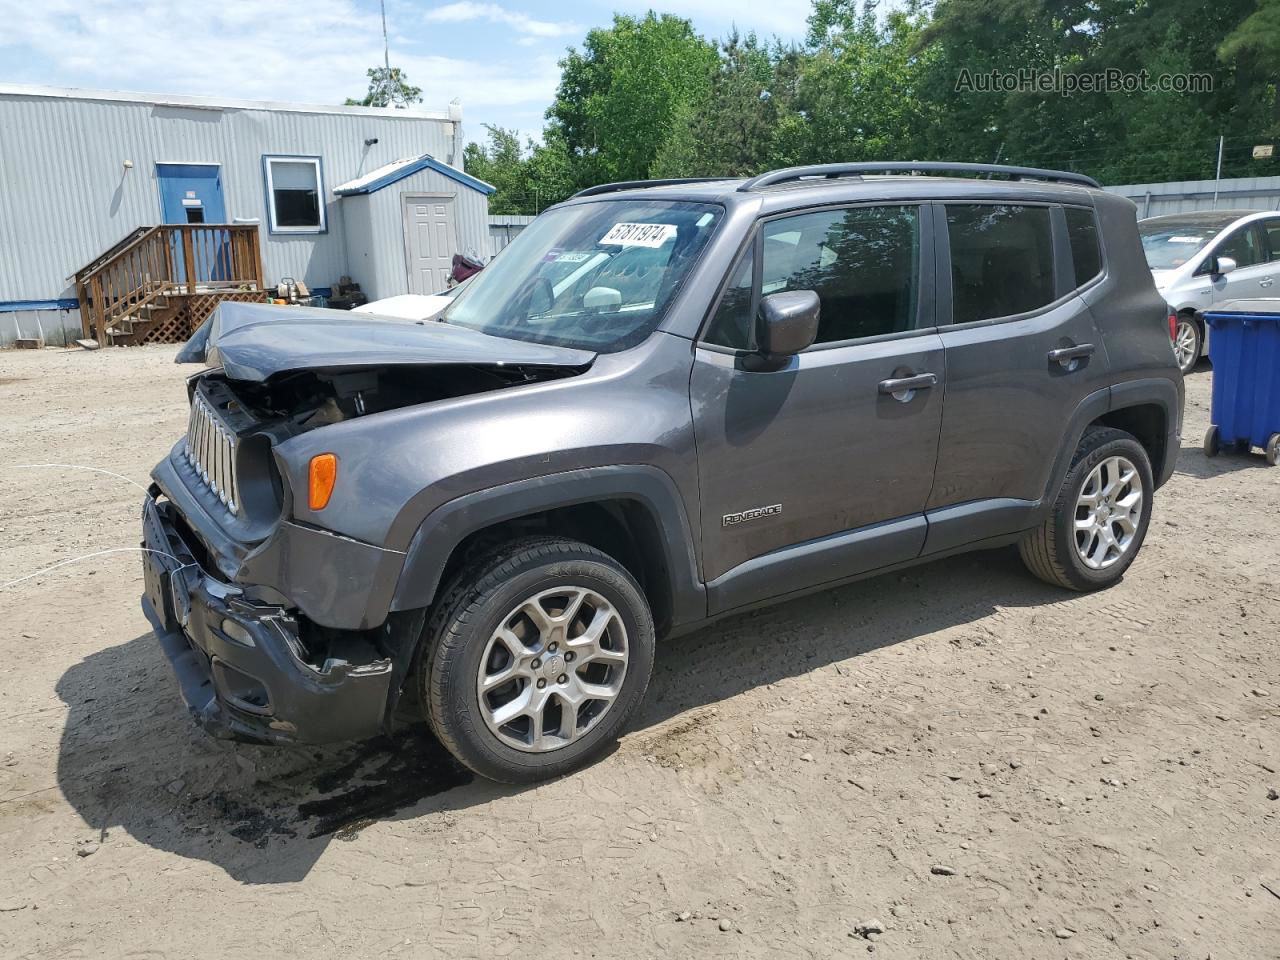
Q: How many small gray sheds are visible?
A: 1